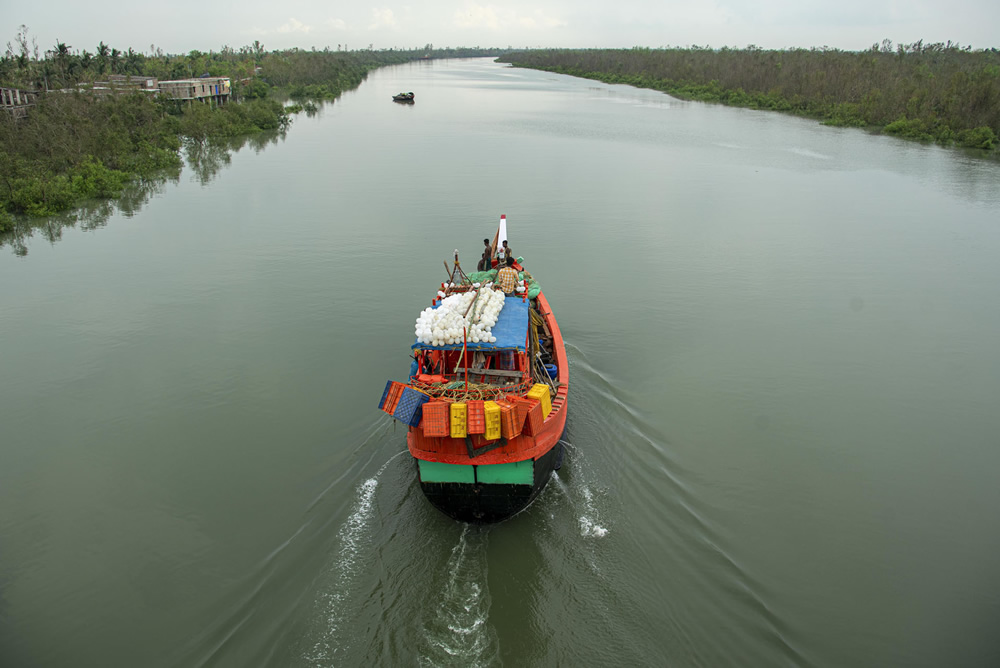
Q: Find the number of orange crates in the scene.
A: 6